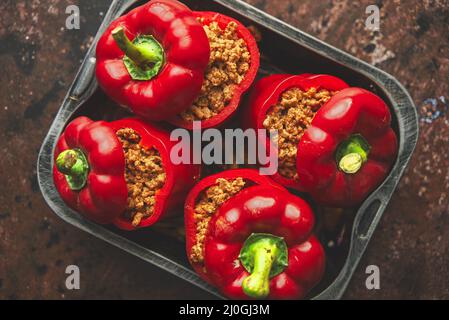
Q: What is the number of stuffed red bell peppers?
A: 4